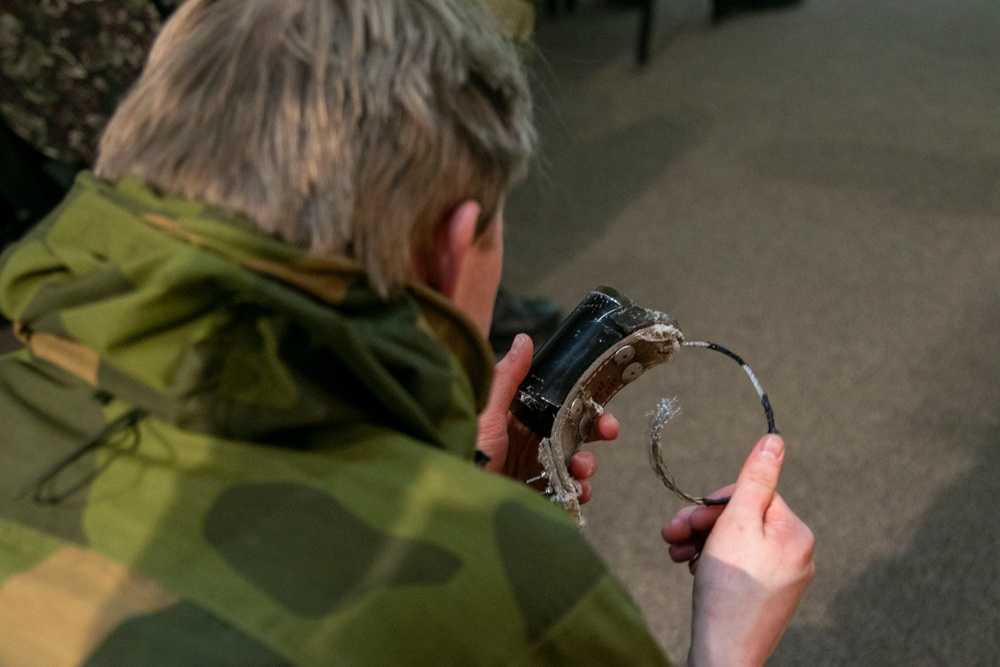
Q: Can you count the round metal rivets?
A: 4